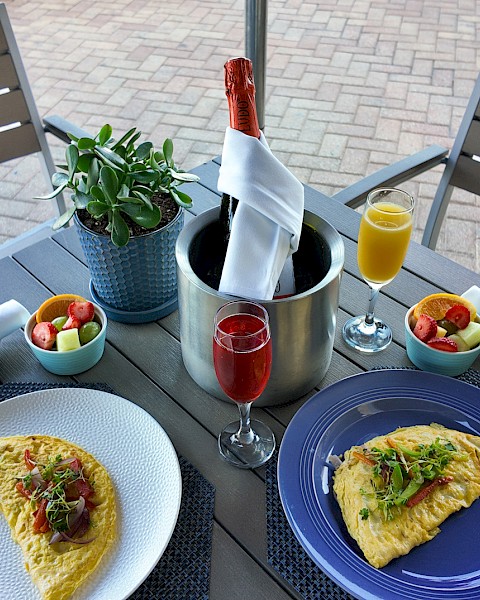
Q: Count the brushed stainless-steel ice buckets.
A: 1